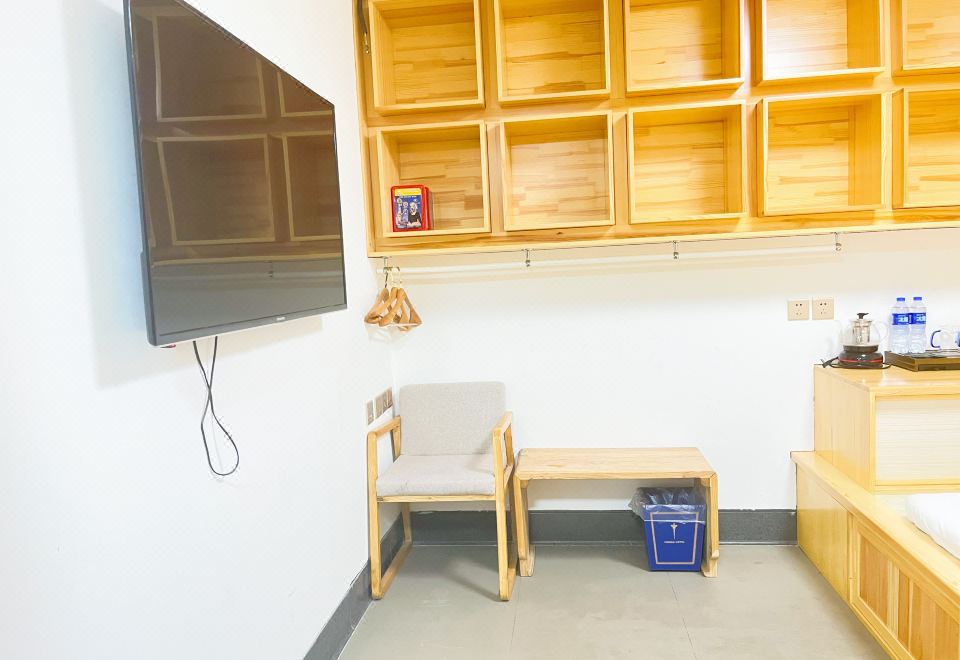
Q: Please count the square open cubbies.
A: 10